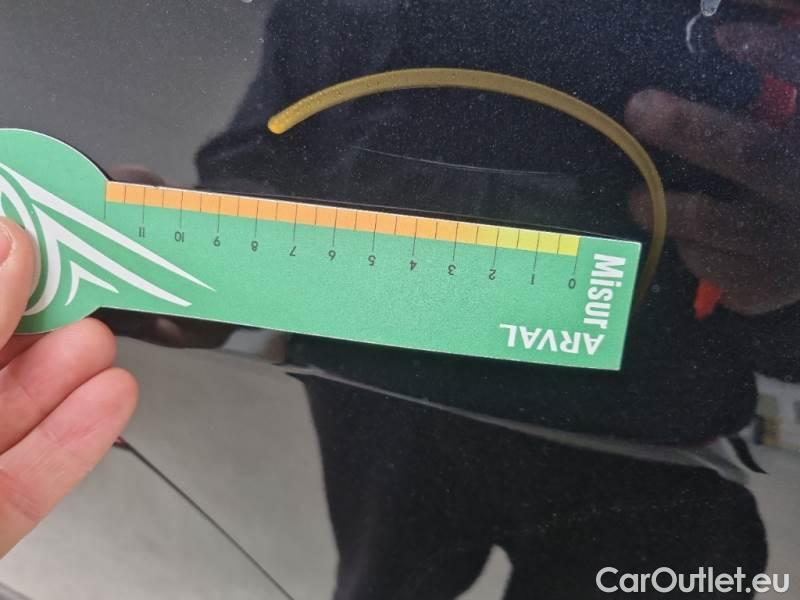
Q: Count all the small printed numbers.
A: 12